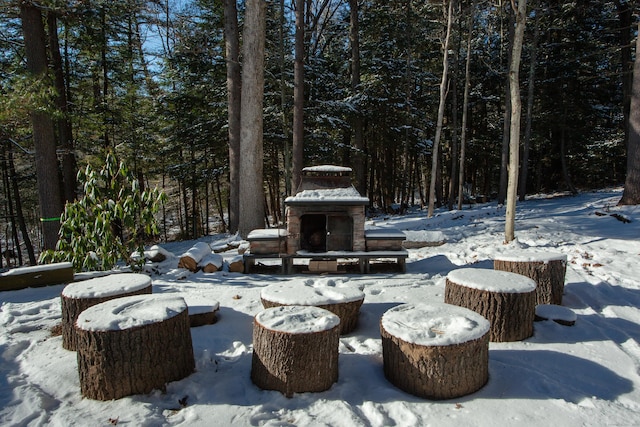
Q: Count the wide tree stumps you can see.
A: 7